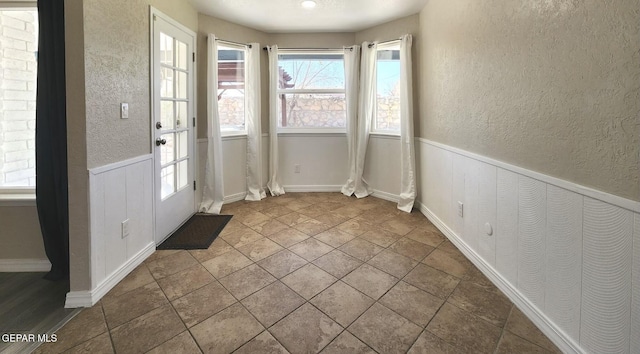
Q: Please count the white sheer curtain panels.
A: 6